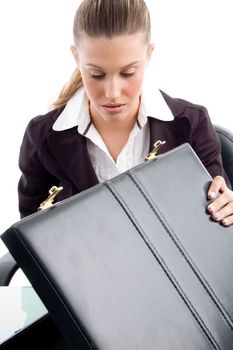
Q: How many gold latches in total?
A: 2